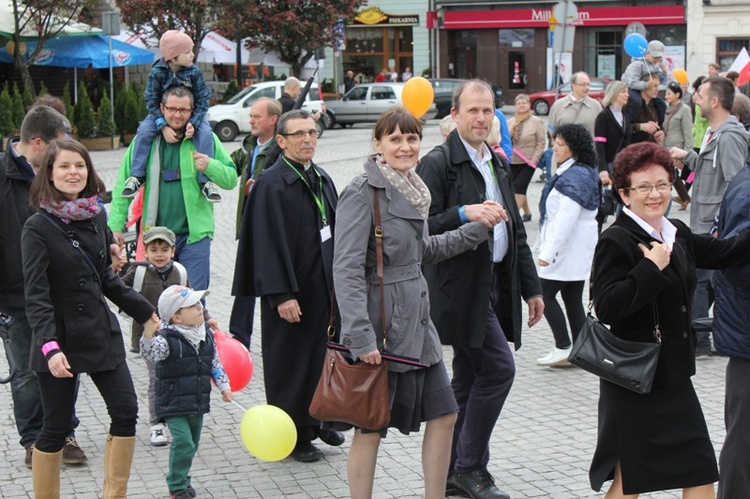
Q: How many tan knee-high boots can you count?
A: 2